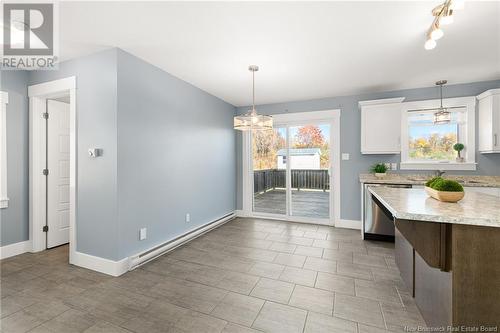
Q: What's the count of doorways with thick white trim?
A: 2